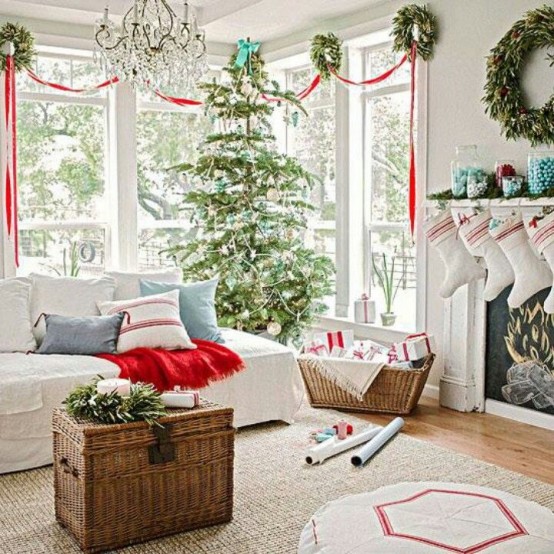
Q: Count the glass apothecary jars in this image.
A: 5